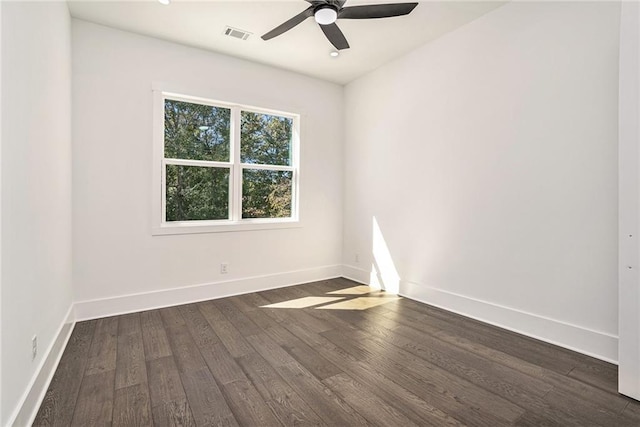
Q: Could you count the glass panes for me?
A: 4